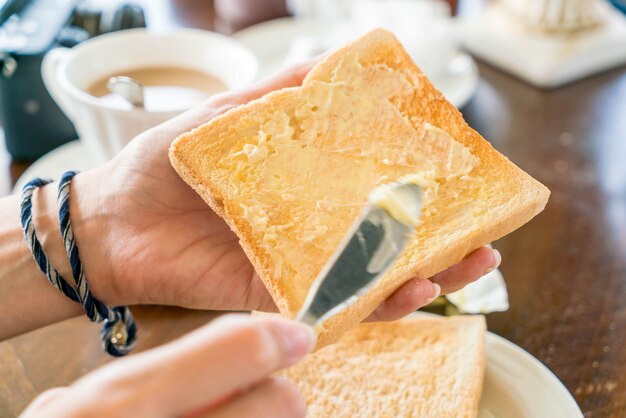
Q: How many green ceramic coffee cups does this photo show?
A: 0